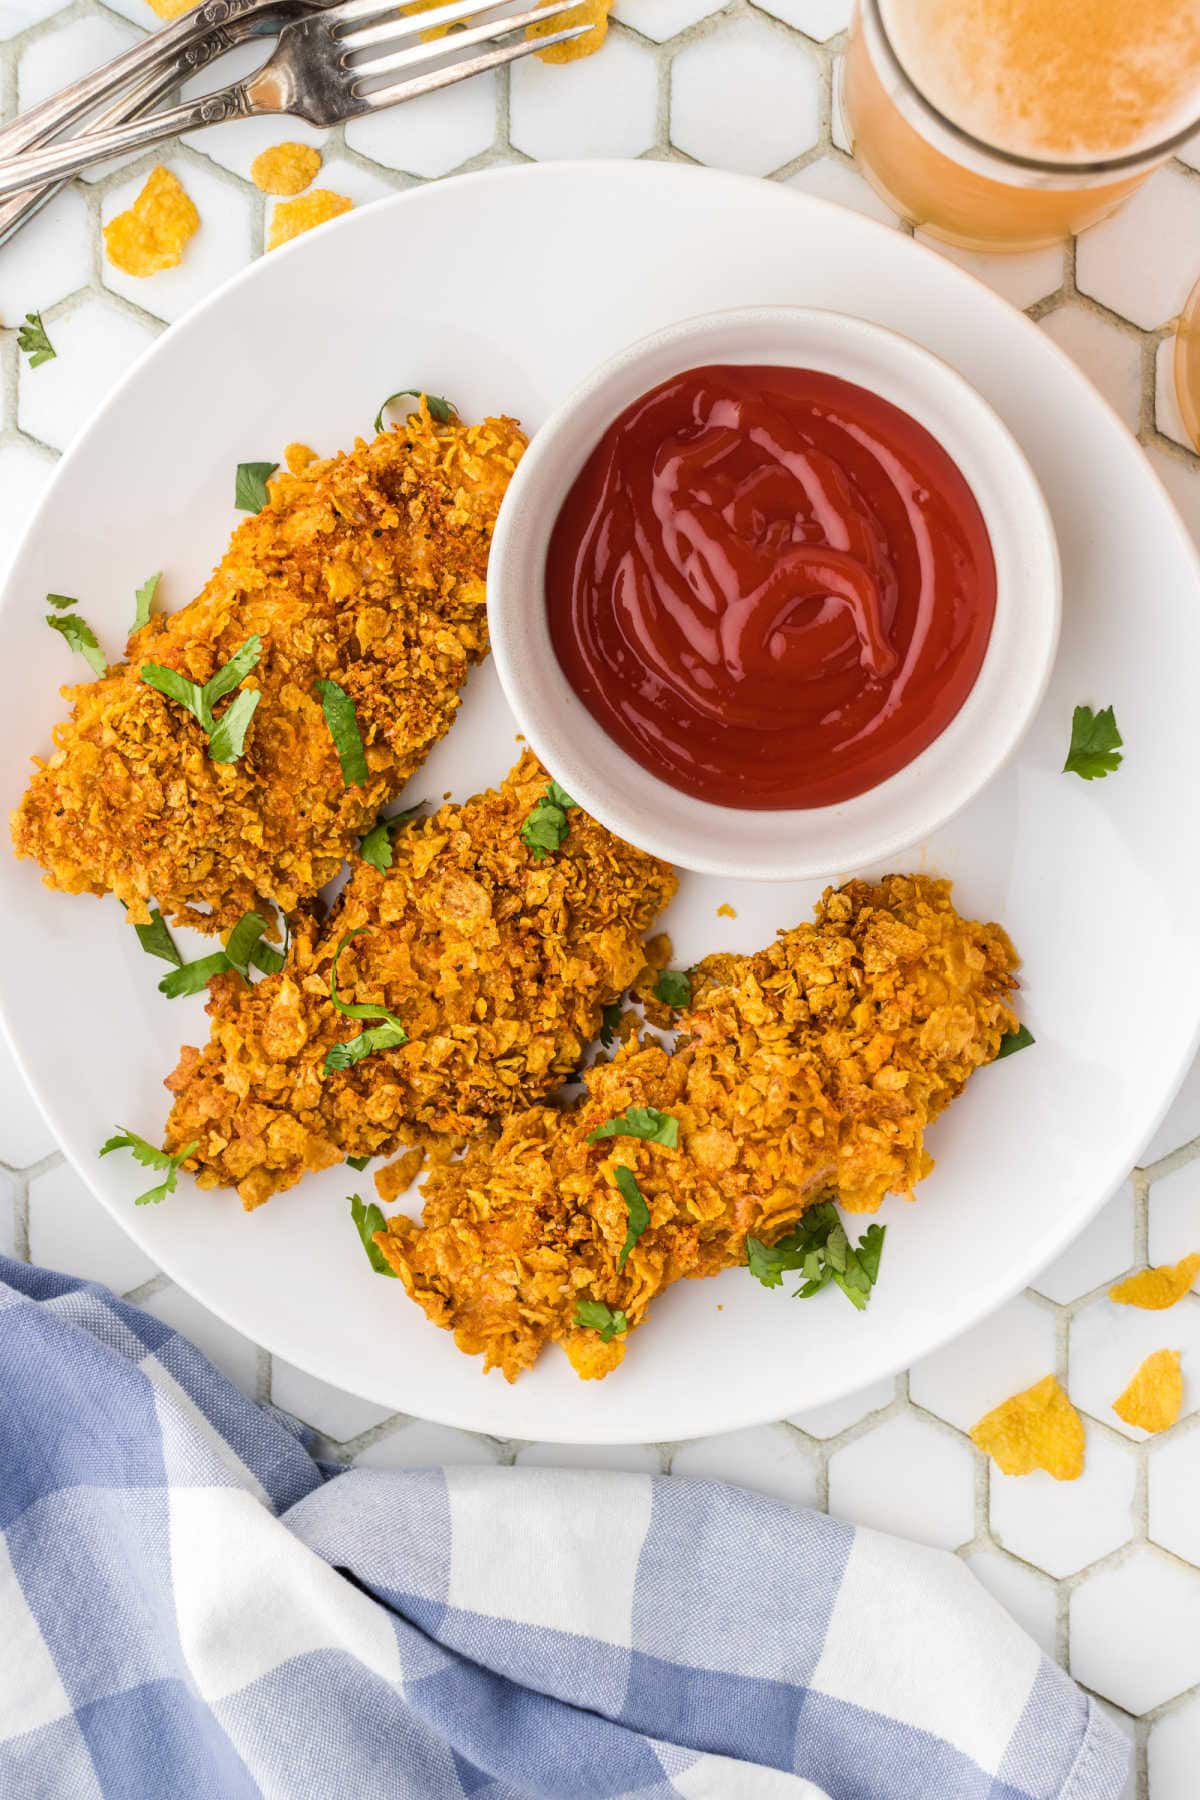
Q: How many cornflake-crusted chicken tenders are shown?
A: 3